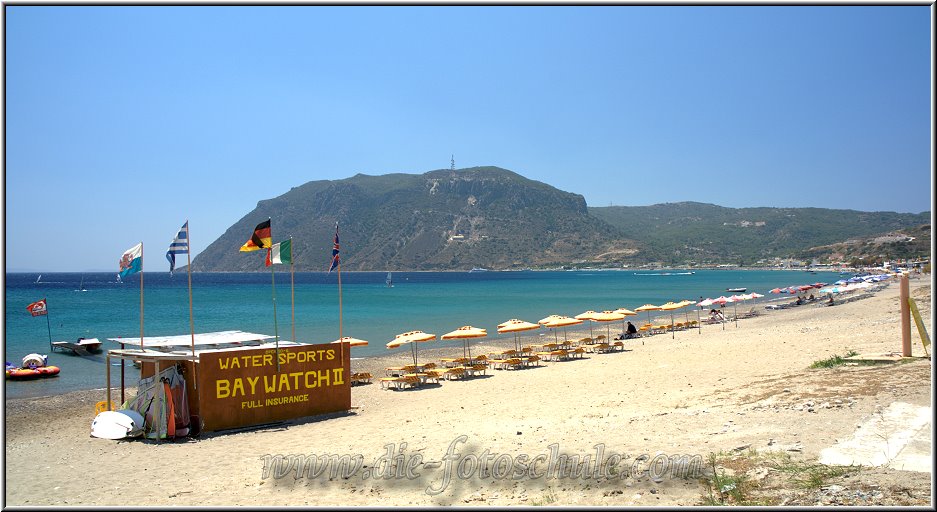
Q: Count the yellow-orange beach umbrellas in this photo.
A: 15